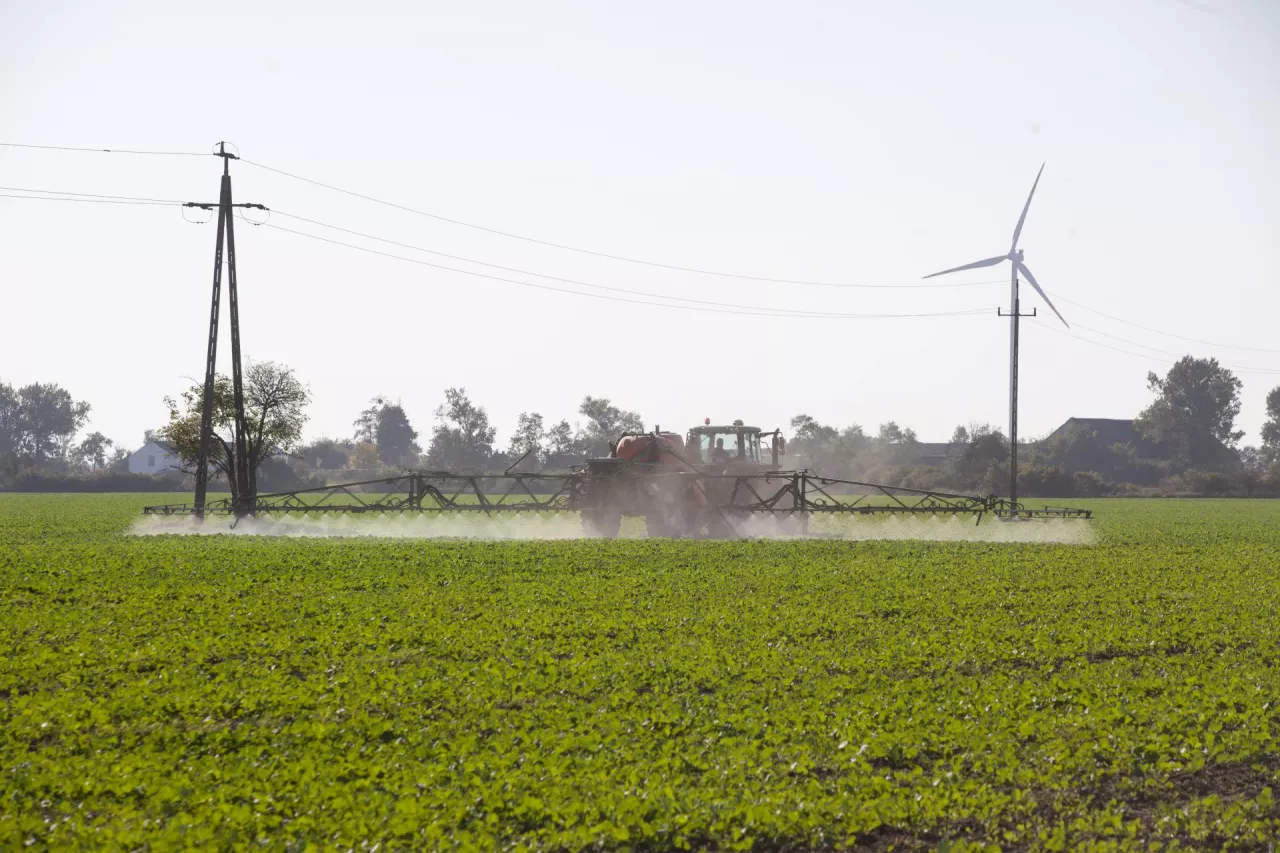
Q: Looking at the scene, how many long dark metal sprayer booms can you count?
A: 2